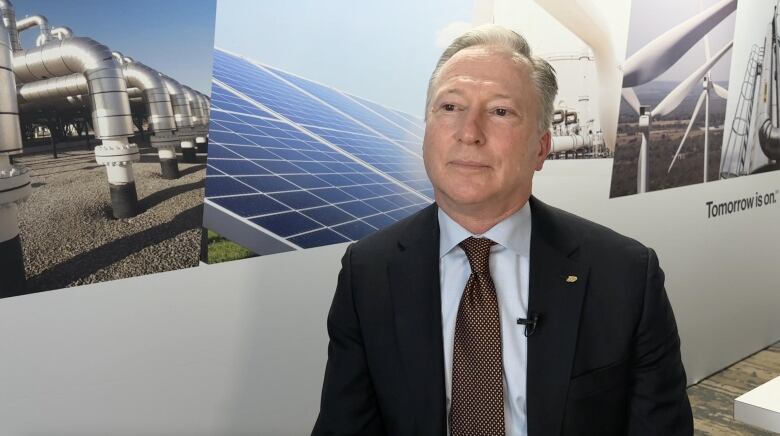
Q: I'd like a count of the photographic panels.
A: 5